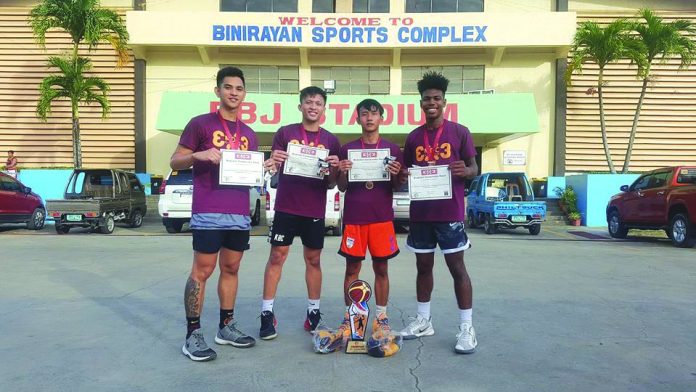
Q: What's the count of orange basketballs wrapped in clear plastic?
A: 2